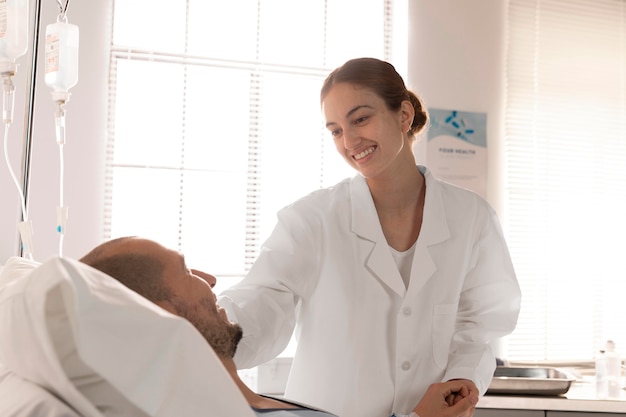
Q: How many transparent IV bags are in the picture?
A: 2